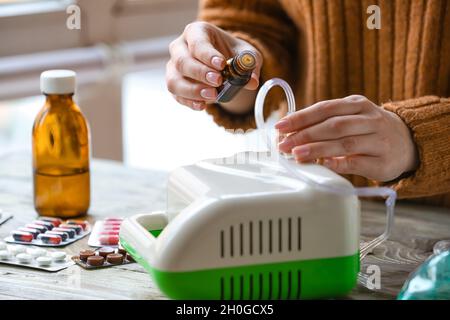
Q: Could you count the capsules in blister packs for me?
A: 15